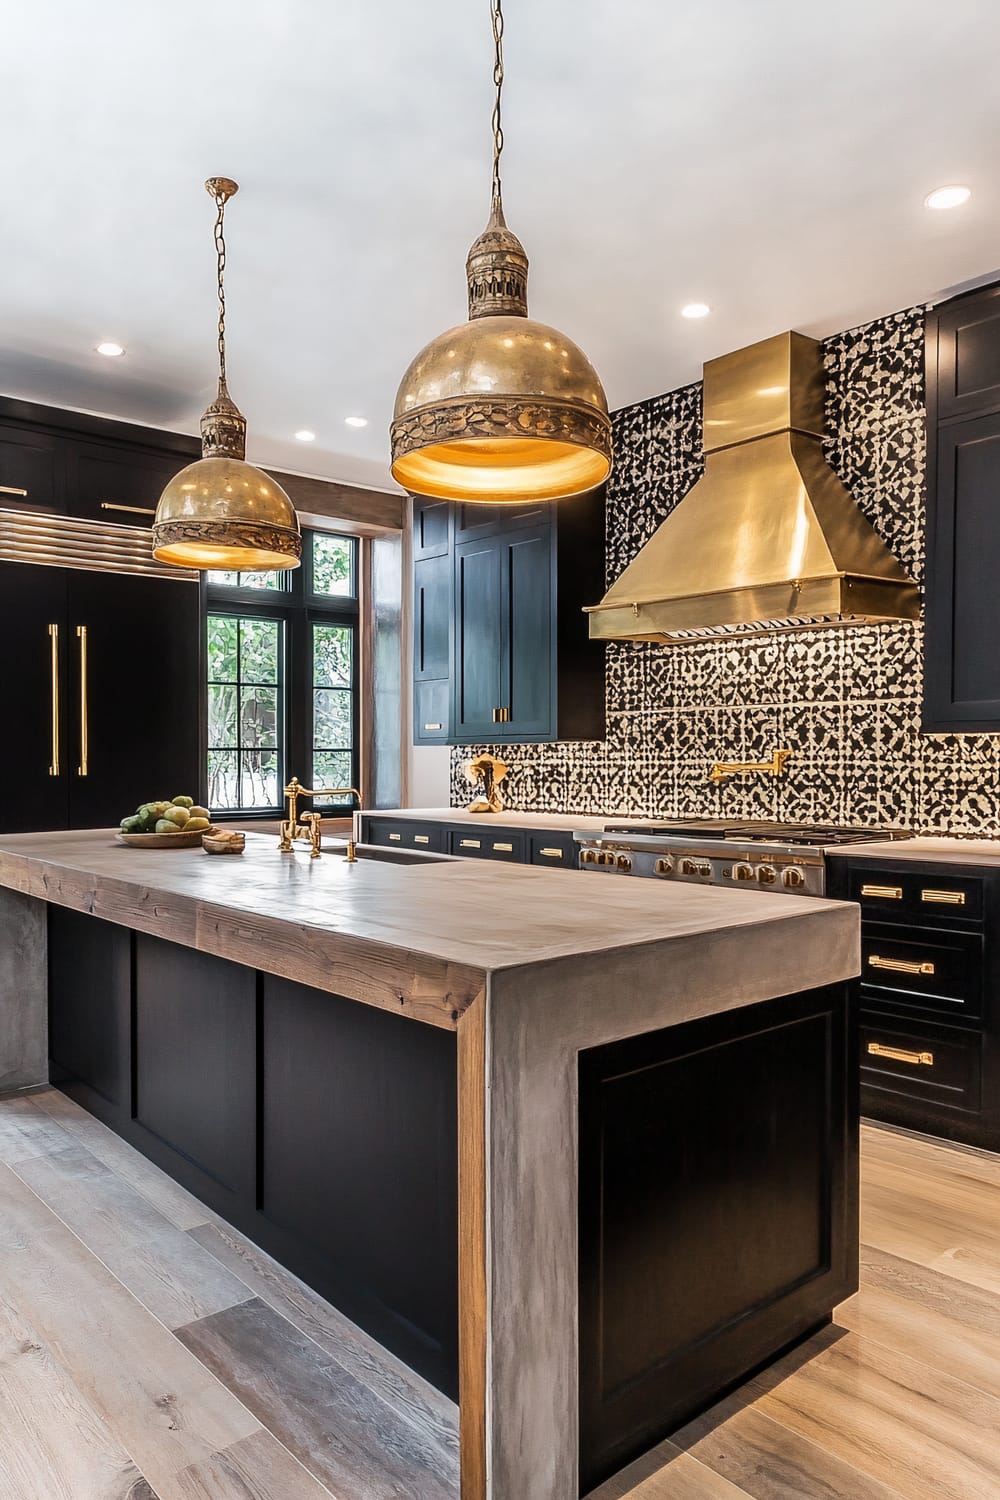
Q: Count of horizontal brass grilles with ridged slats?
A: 1